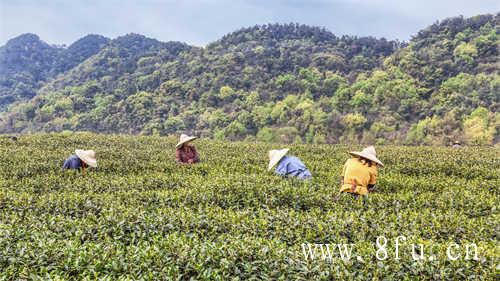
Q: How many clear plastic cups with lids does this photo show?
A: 0